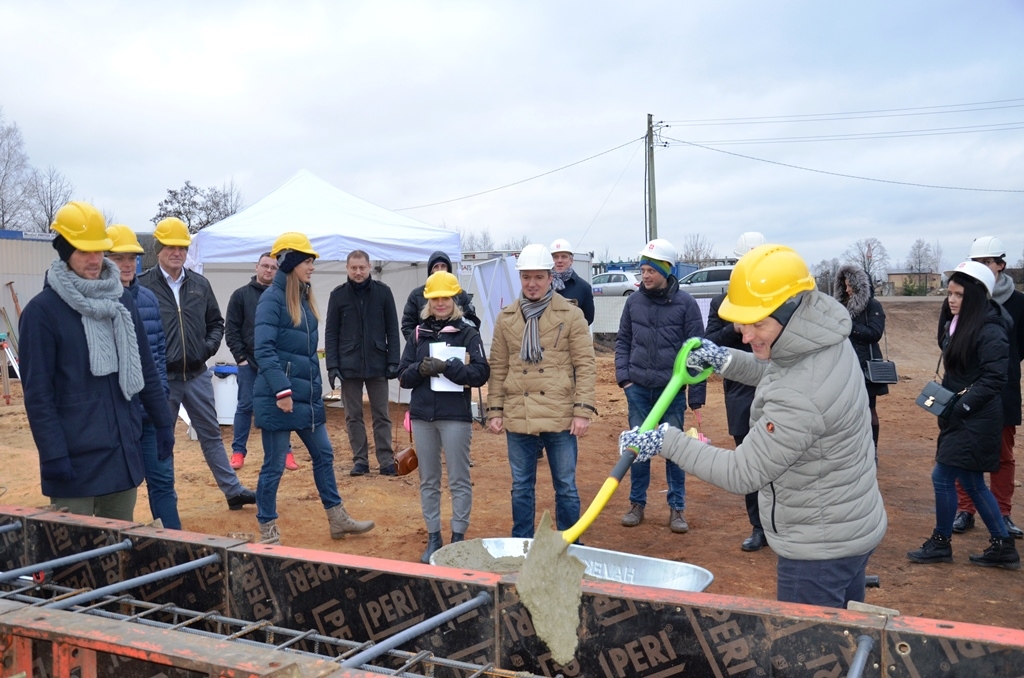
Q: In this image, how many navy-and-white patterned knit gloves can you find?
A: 2